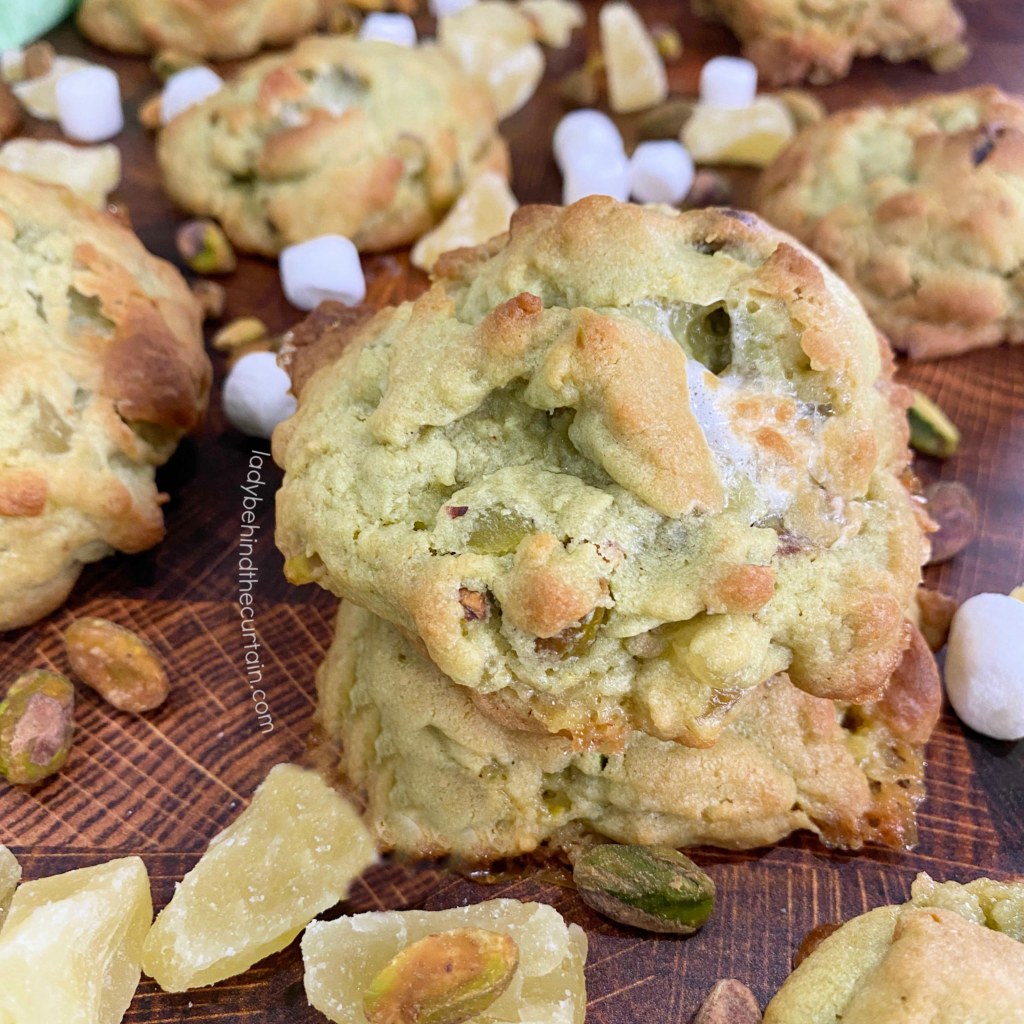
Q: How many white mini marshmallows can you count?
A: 11